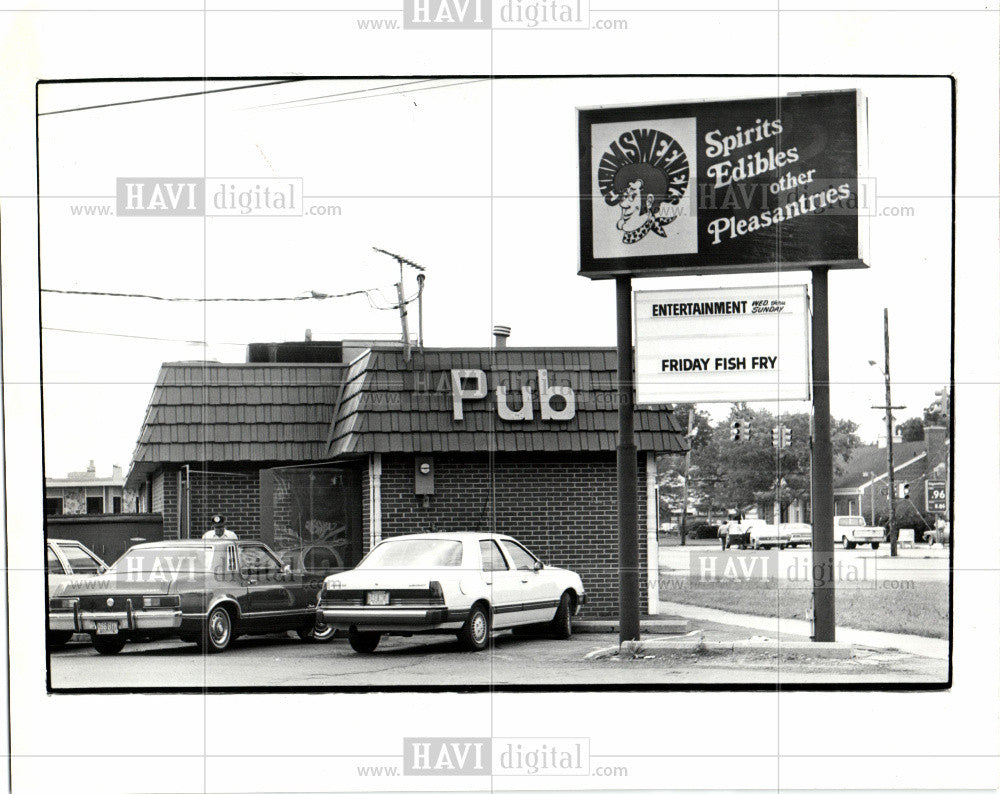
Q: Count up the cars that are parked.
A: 3